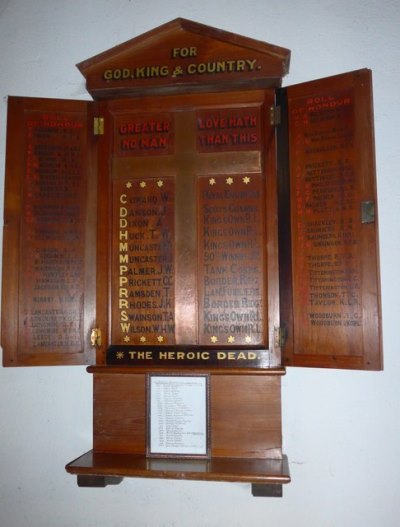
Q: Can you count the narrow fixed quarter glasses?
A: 0